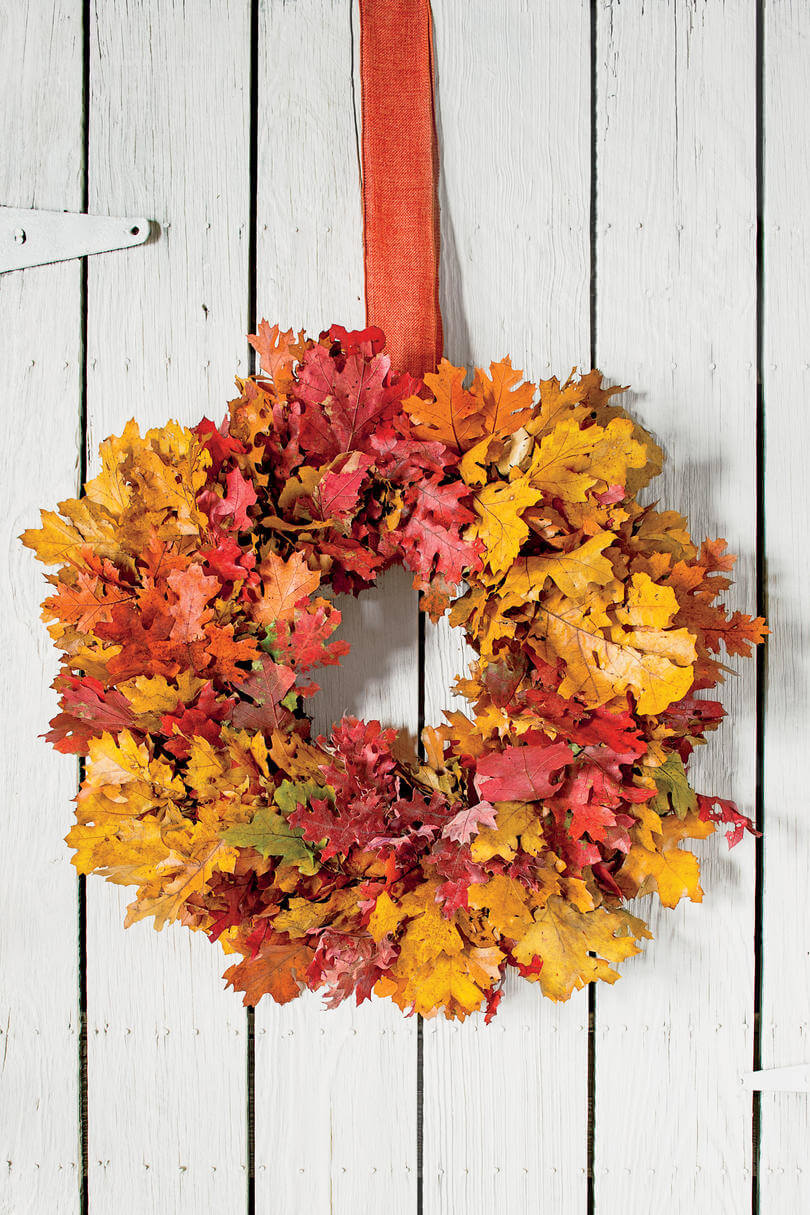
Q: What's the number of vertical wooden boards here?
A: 6